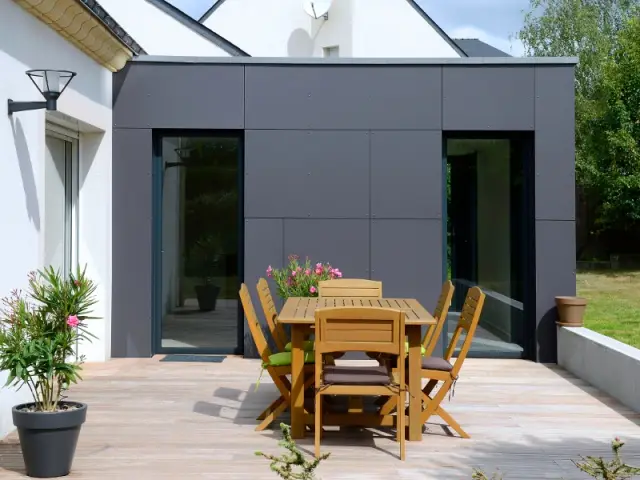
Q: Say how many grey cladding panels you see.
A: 11